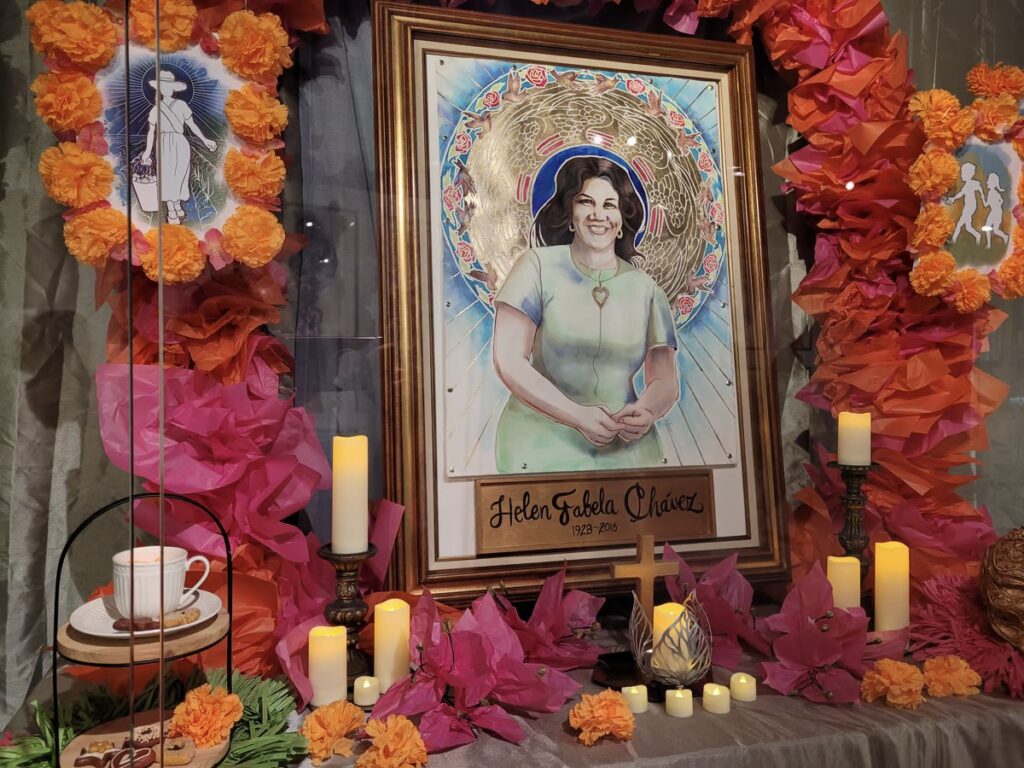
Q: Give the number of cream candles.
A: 12